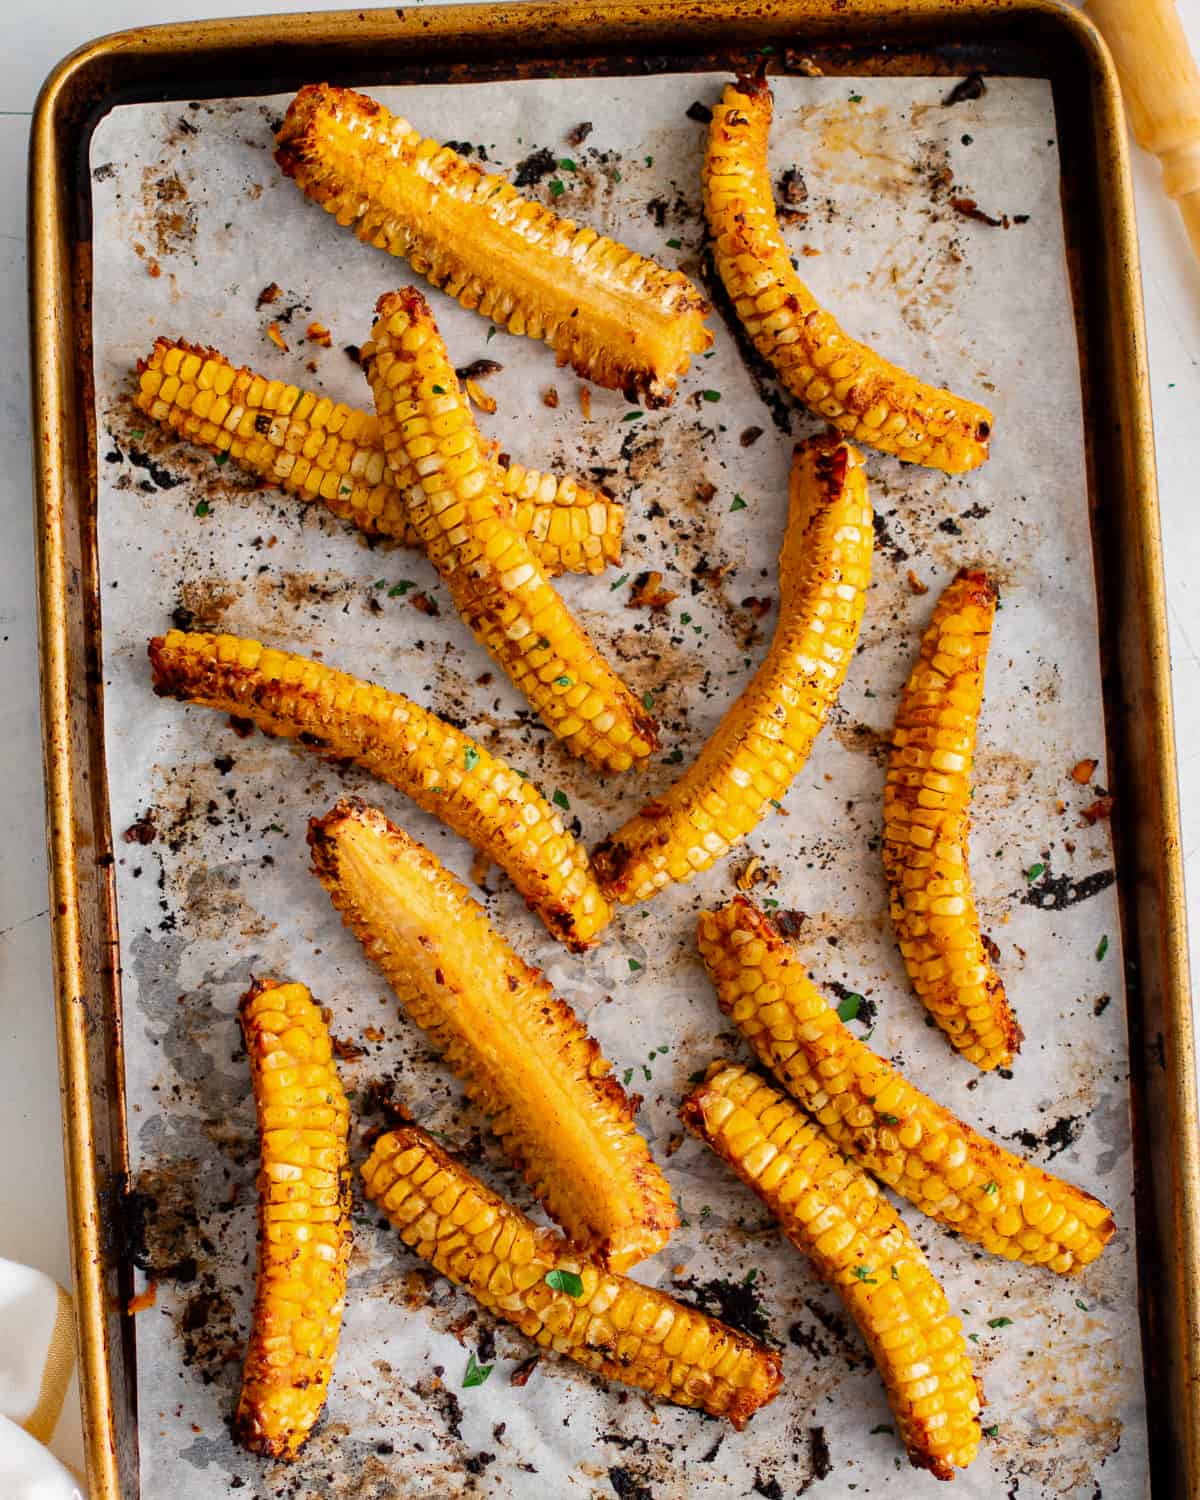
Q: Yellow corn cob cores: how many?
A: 2